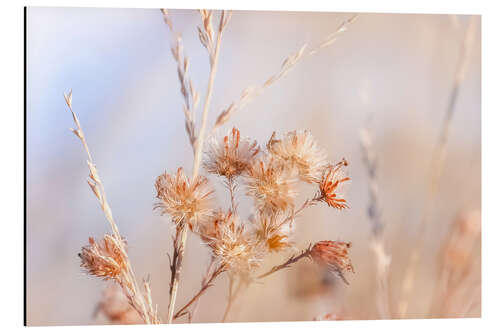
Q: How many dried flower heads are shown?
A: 9